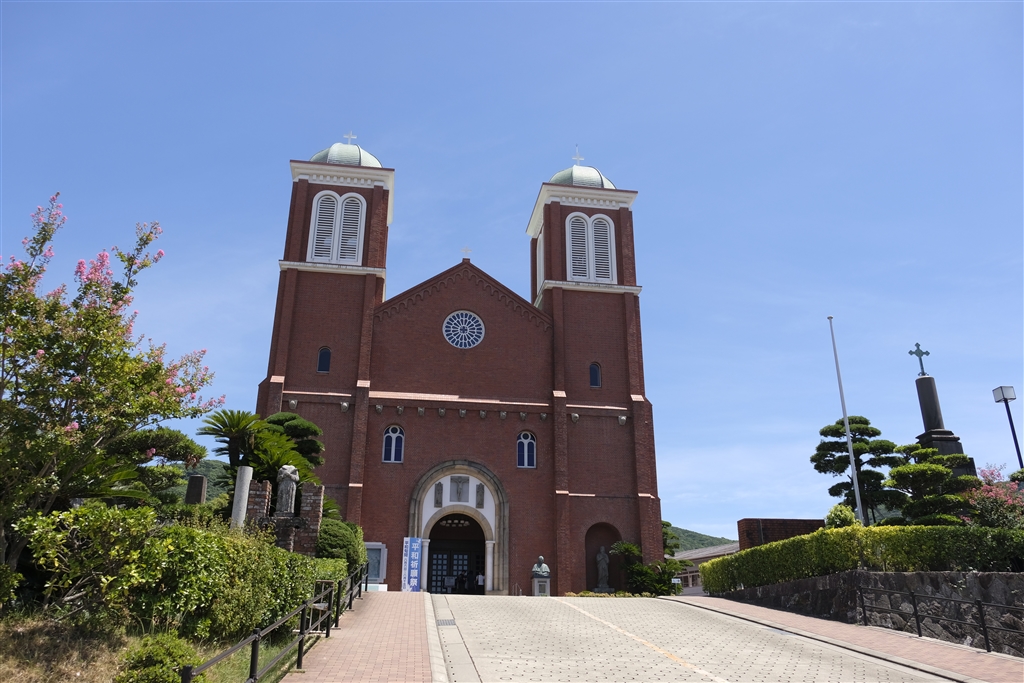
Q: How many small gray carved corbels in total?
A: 13